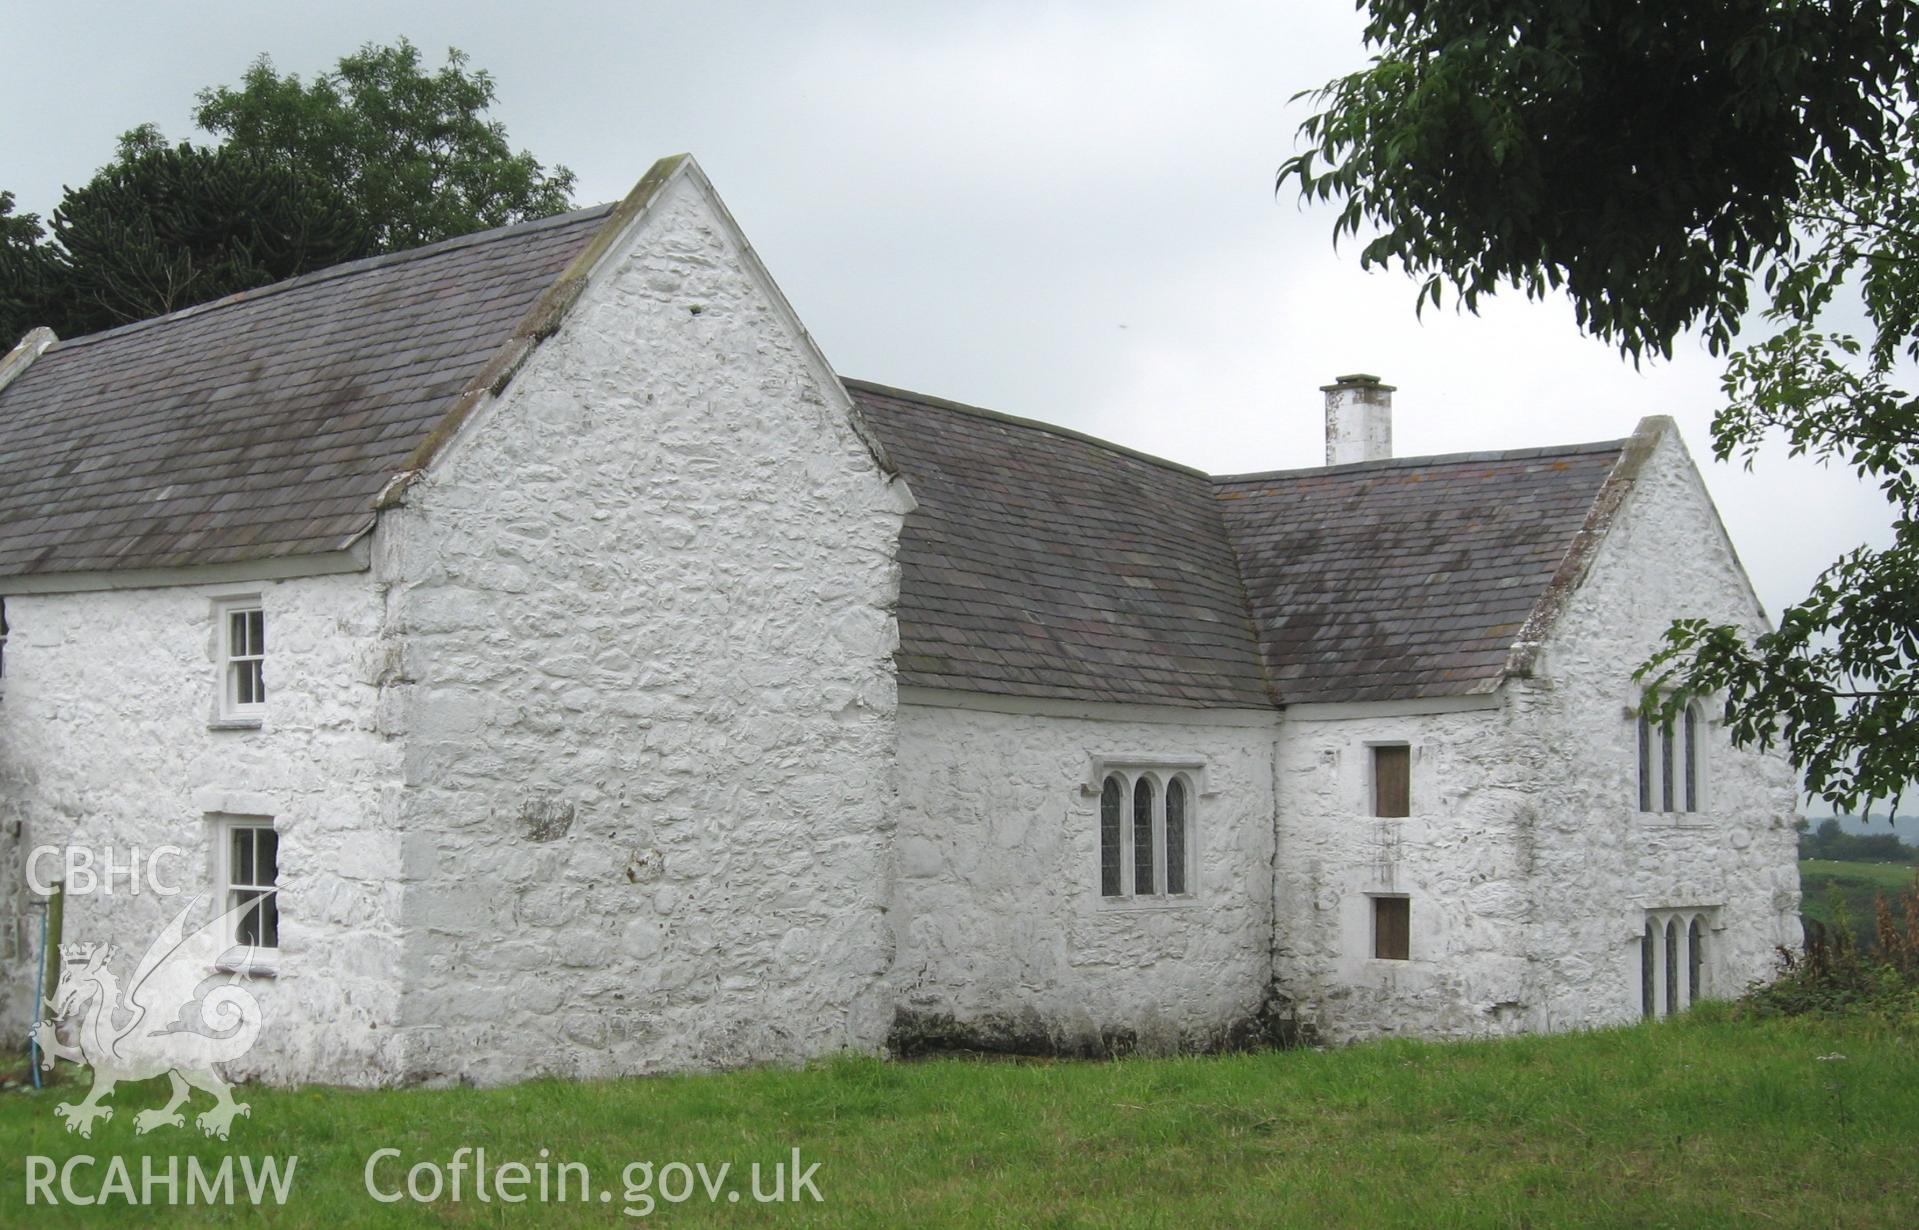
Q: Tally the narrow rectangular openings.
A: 2